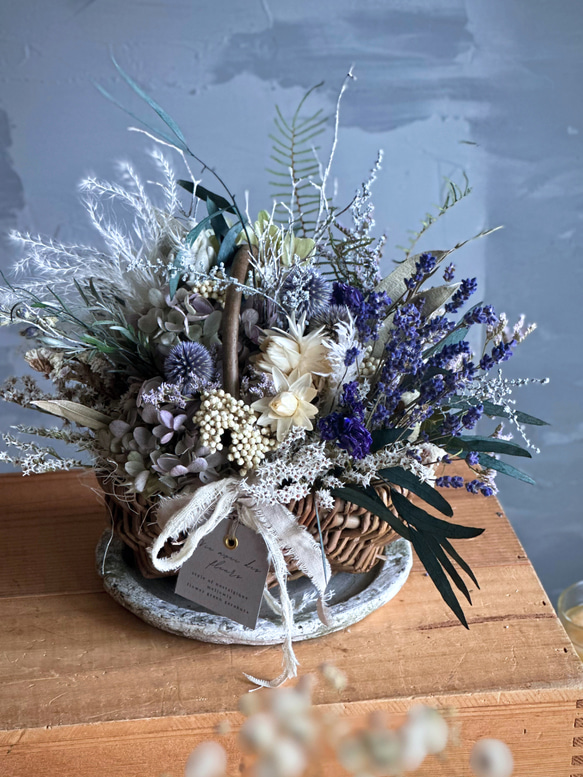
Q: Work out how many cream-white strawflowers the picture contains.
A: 2